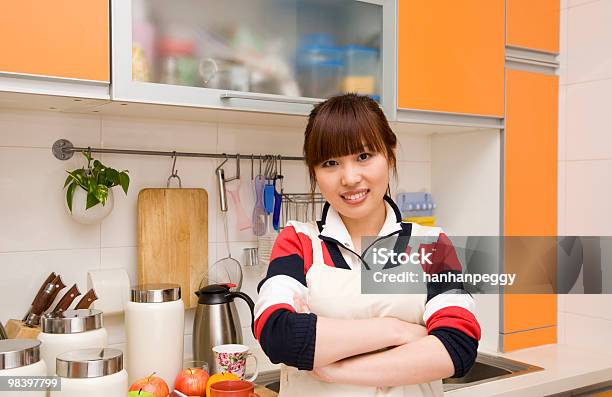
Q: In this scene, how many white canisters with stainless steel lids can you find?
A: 4